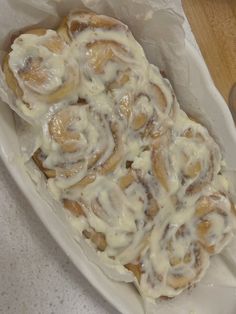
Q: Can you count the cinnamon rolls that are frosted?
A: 8